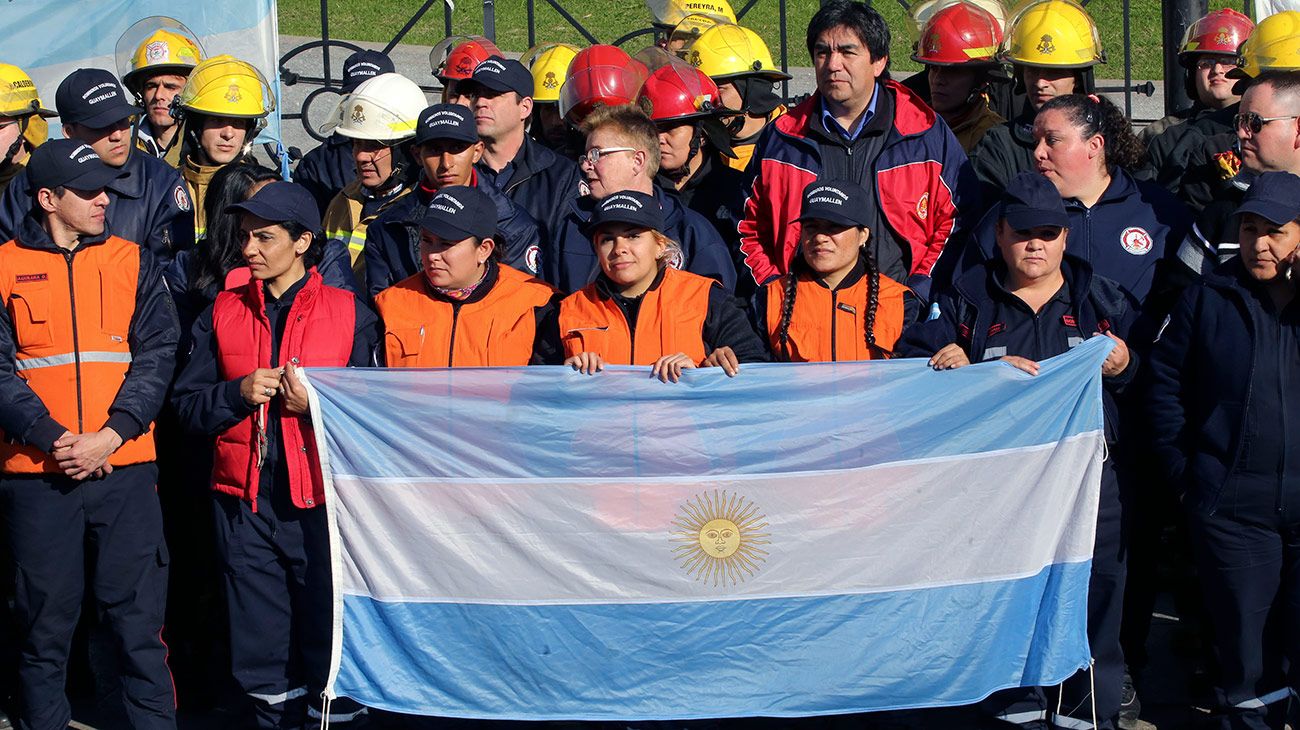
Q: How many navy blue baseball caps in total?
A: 11